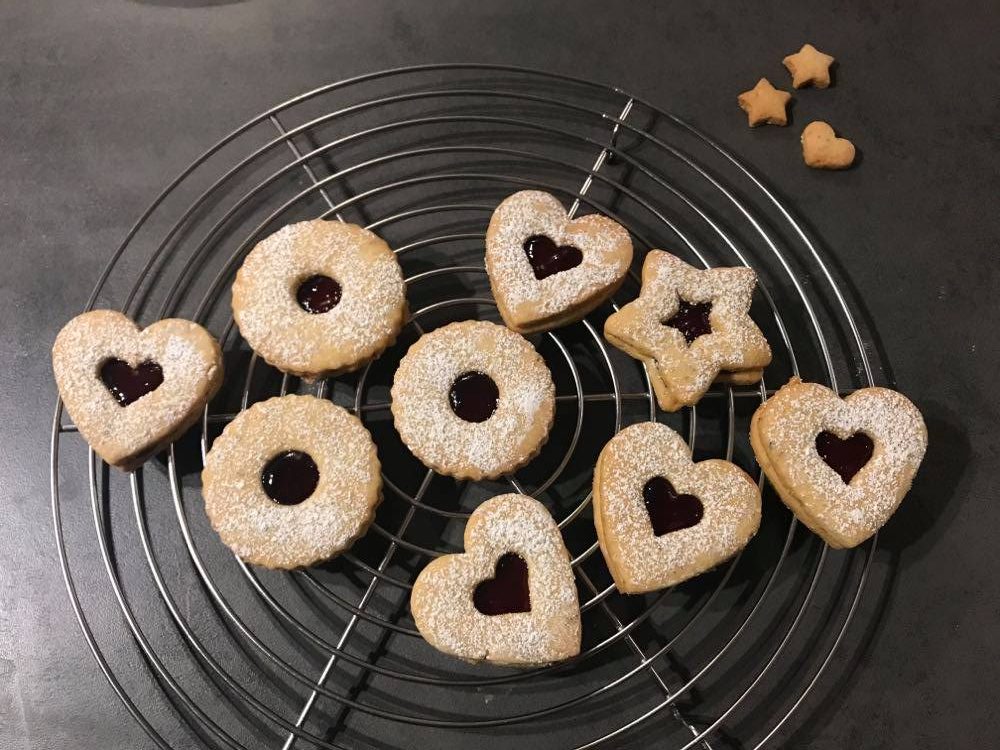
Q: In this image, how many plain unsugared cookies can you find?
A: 3